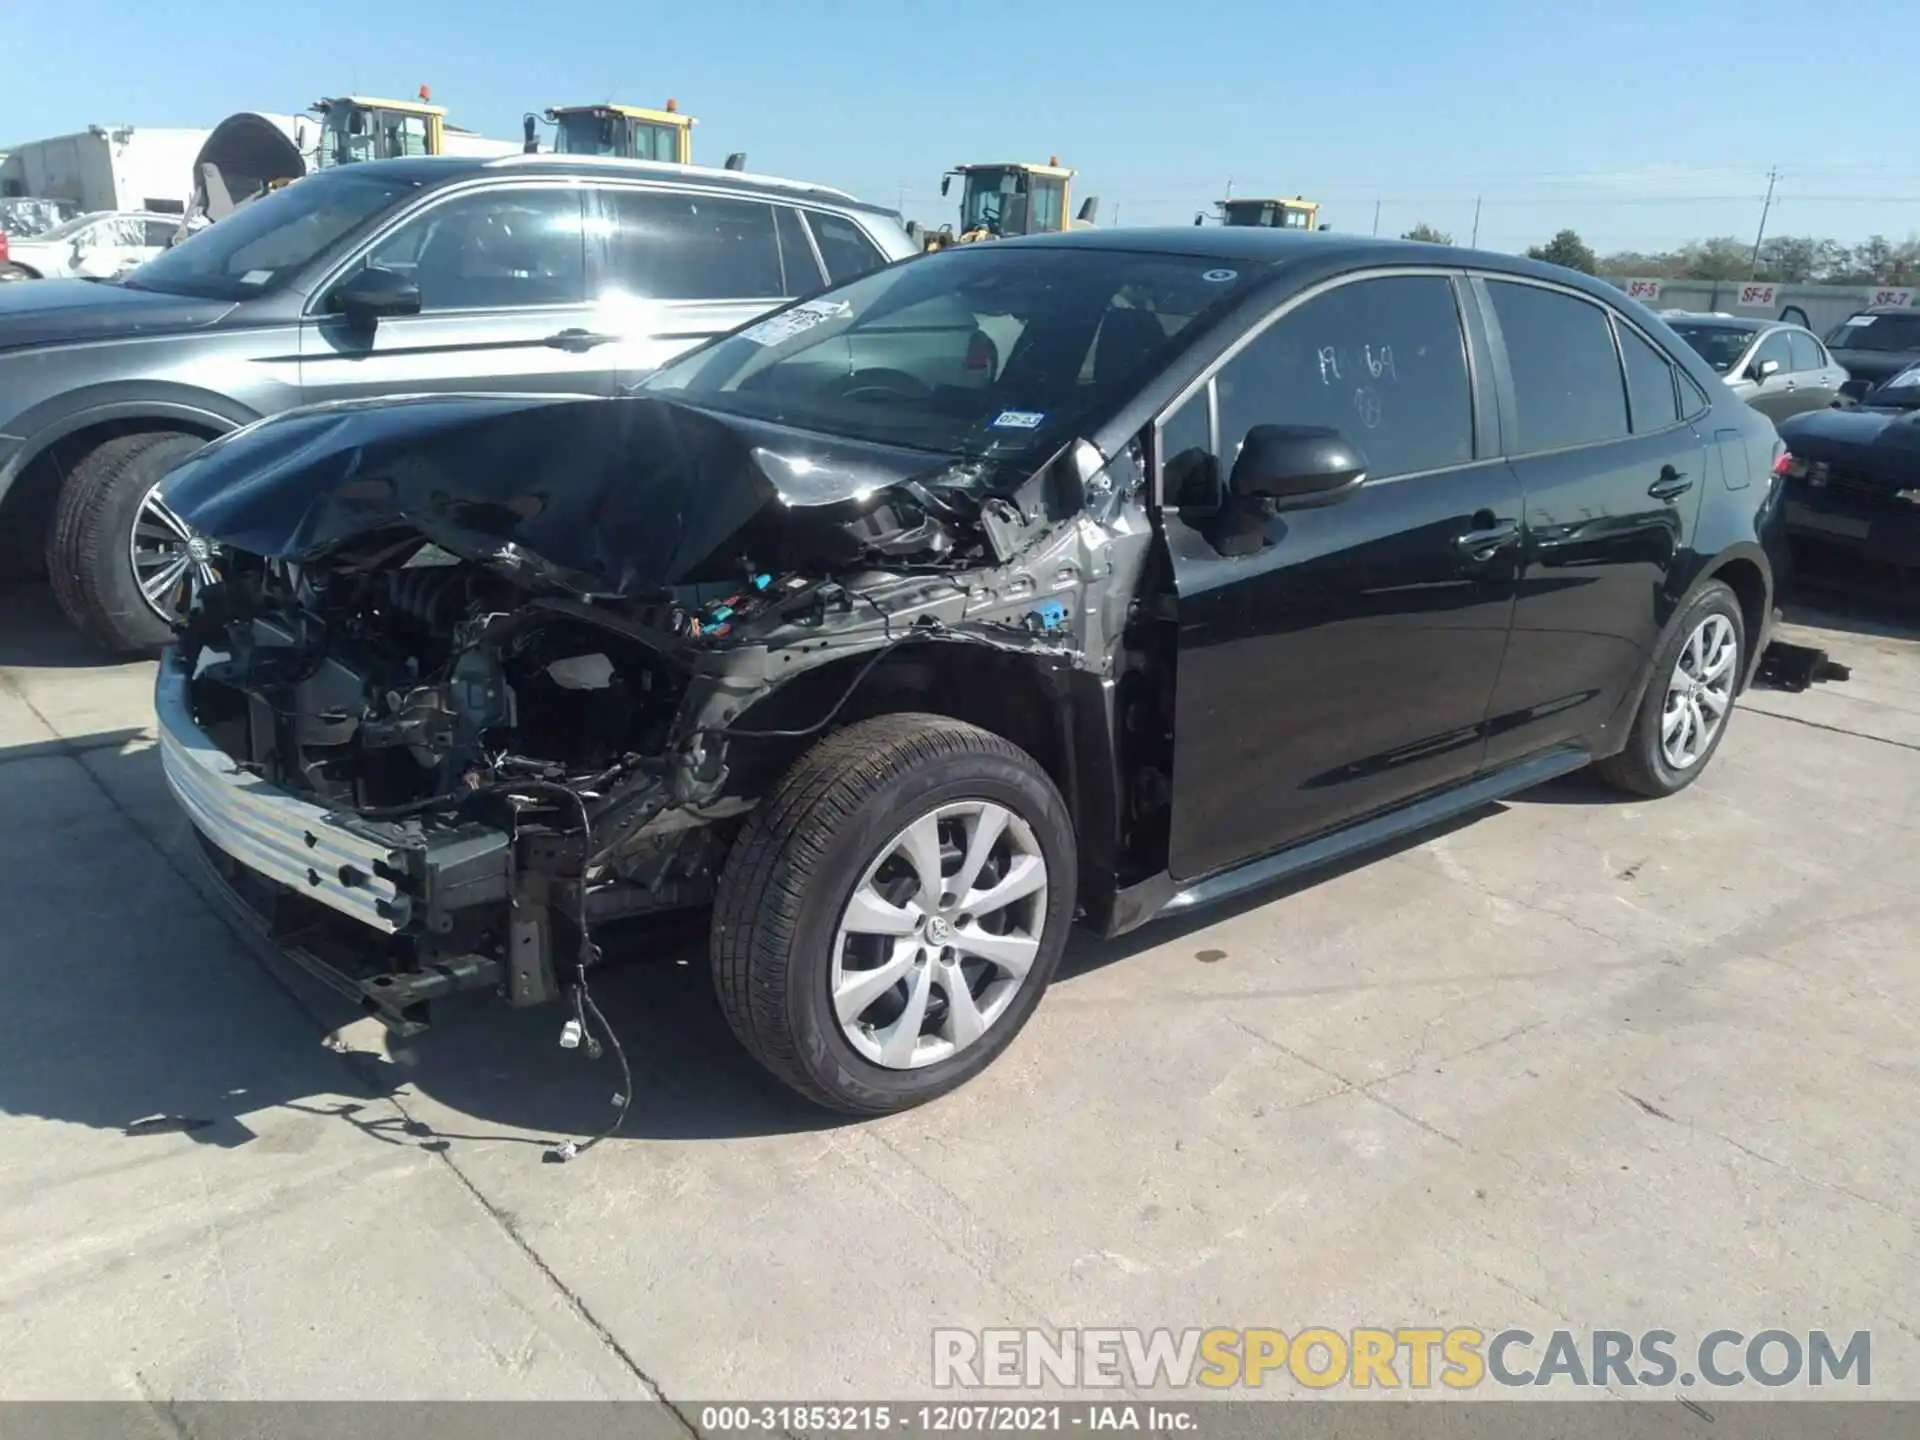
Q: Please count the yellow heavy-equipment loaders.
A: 4